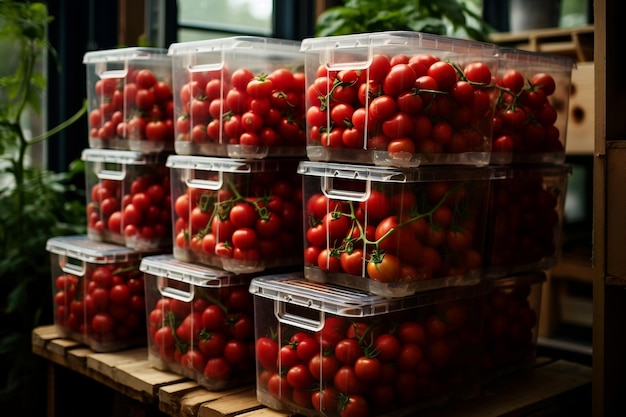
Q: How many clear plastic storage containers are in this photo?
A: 12